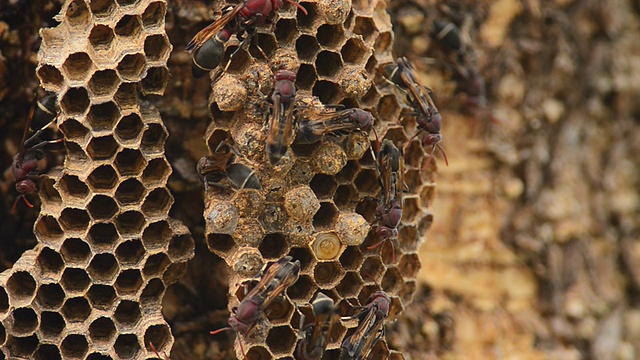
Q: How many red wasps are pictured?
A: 11